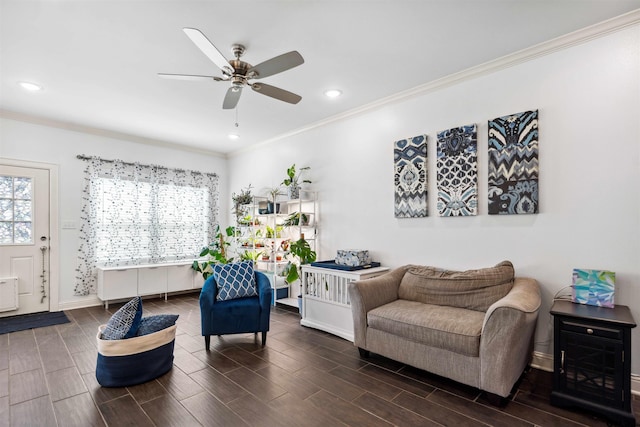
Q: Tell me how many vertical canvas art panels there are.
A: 3